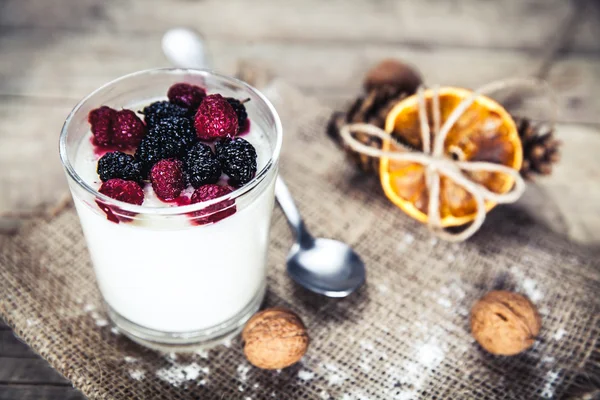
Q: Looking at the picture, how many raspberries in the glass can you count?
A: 7